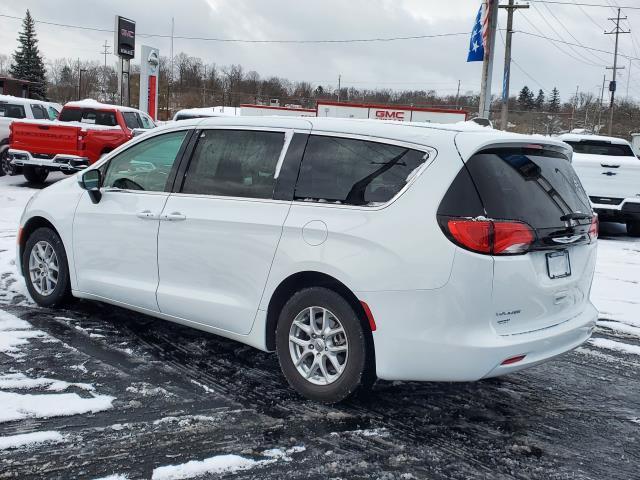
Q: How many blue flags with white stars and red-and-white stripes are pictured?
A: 1